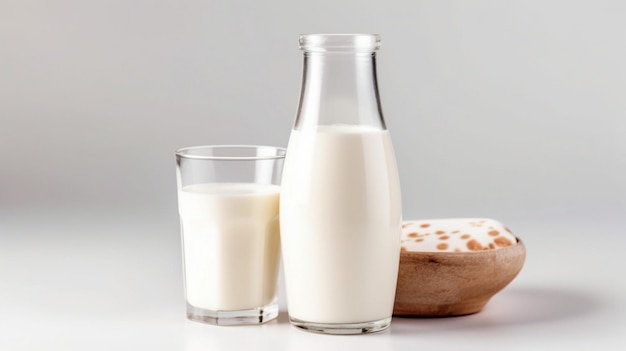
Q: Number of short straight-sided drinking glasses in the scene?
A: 1